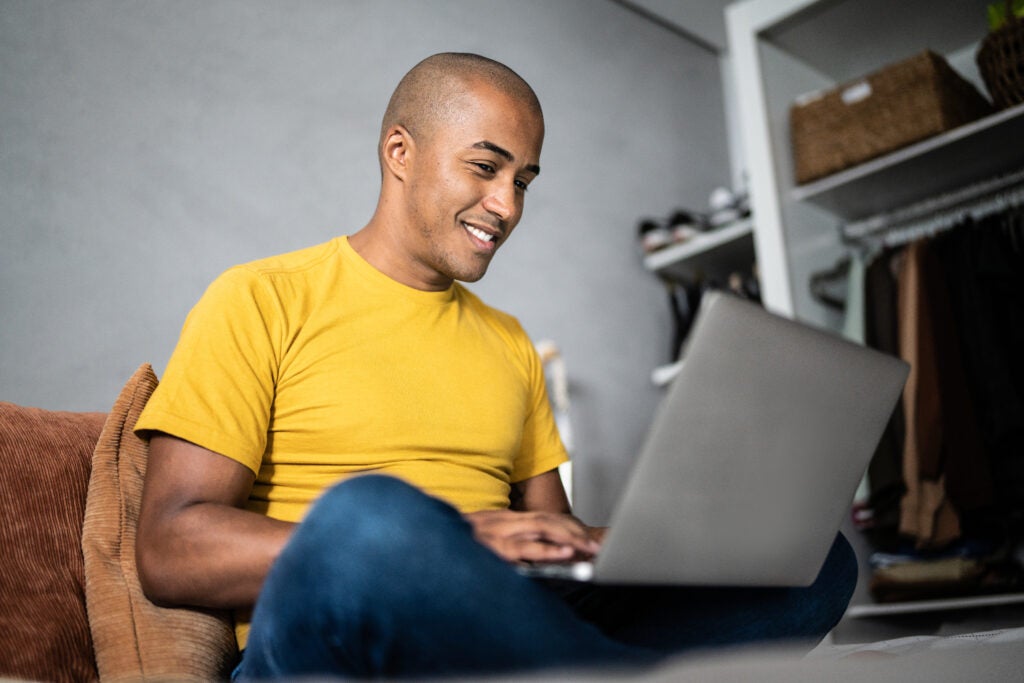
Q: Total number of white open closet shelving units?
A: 1